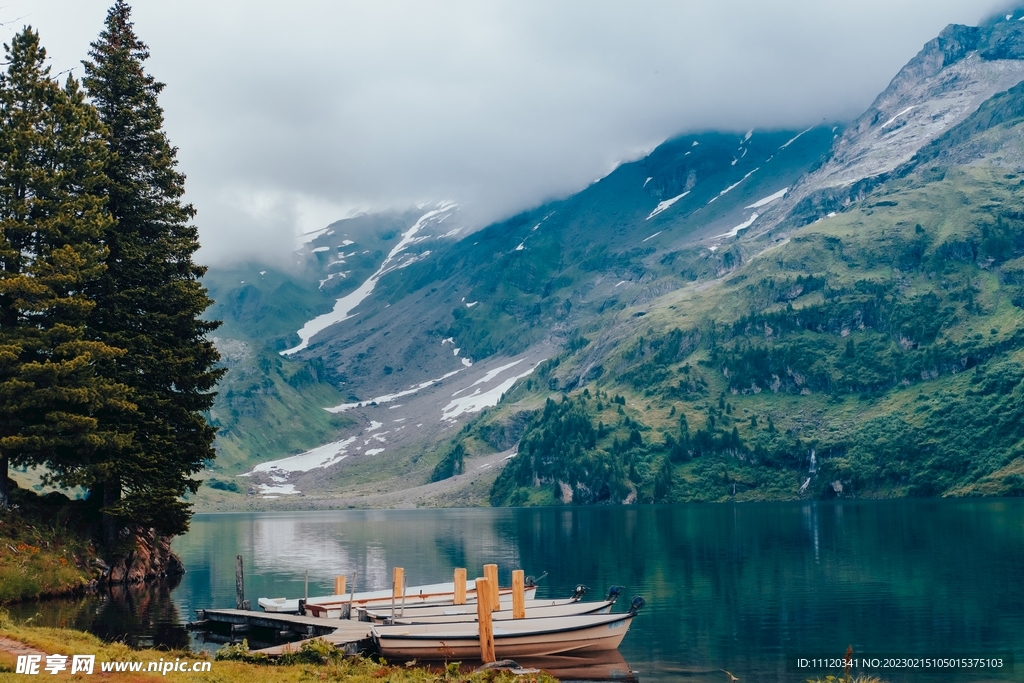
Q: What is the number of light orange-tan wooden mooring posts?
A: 6